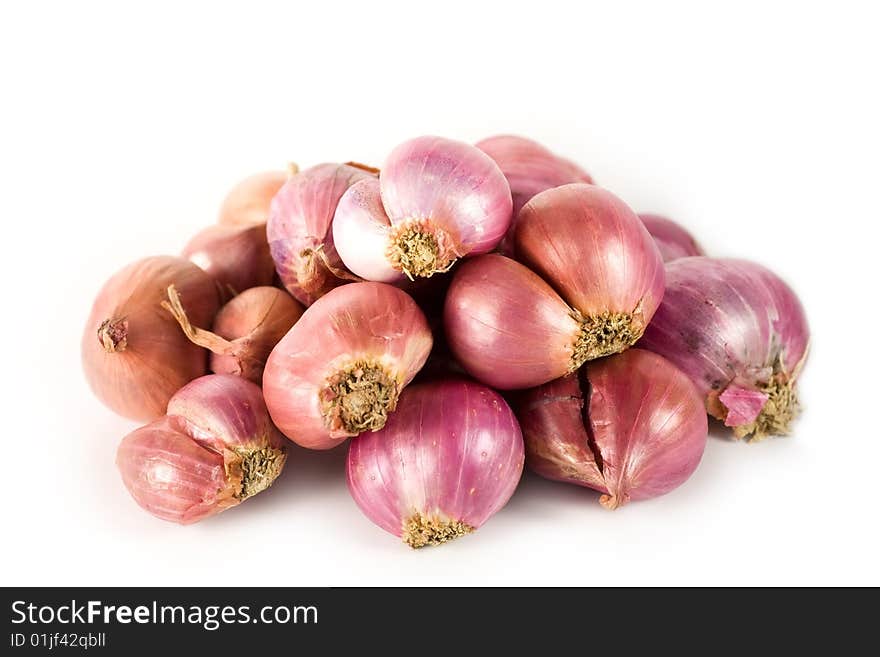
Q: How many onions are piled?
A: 14